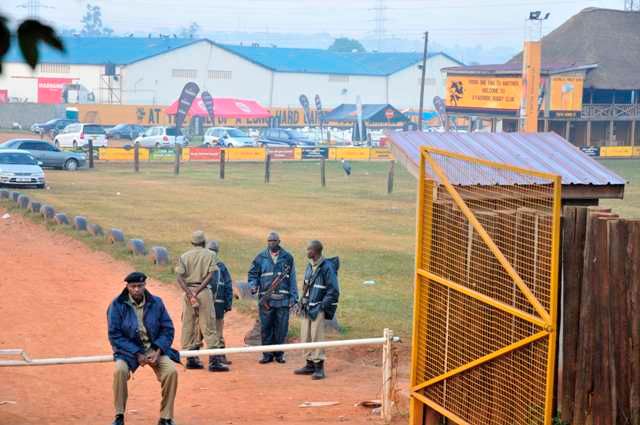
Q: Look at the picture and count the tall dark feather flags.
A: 5